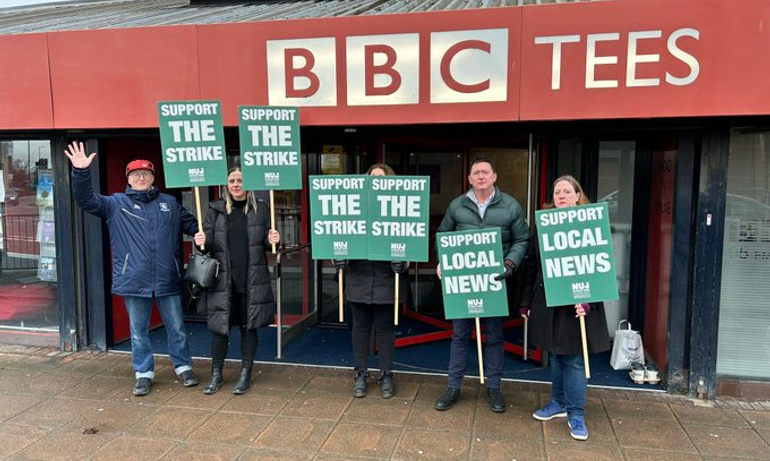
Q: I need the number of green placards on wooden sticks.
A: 6